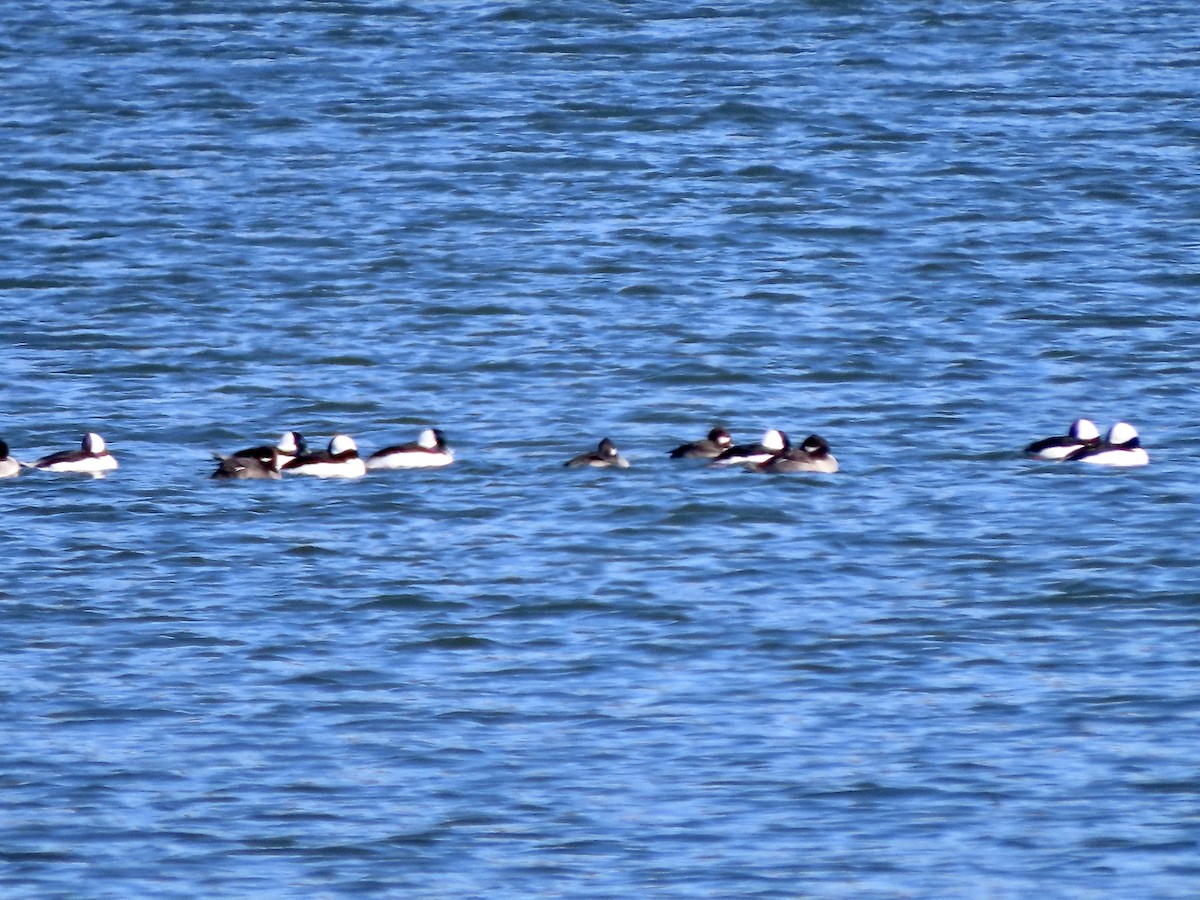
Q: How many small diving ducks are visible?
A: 12